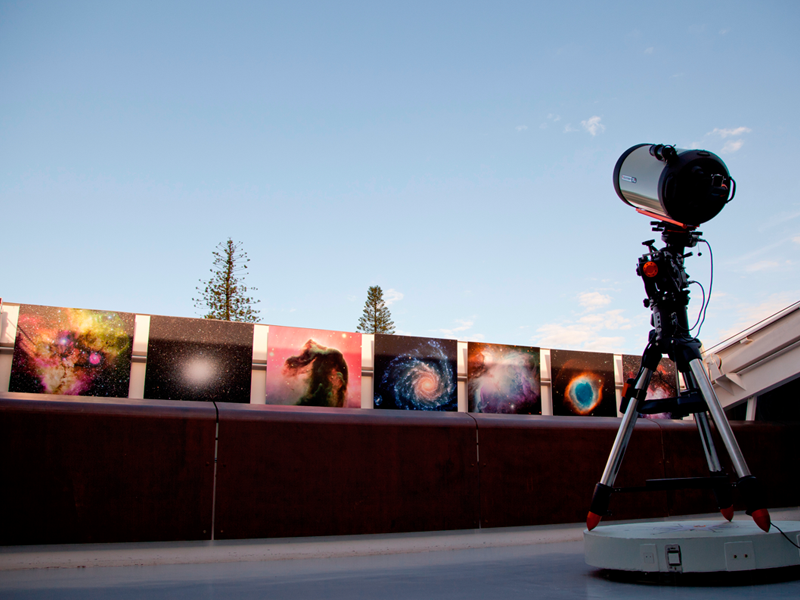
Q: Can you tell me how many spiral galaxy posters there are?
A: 1